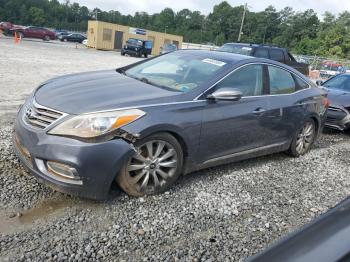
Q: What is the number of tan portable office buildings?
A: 1